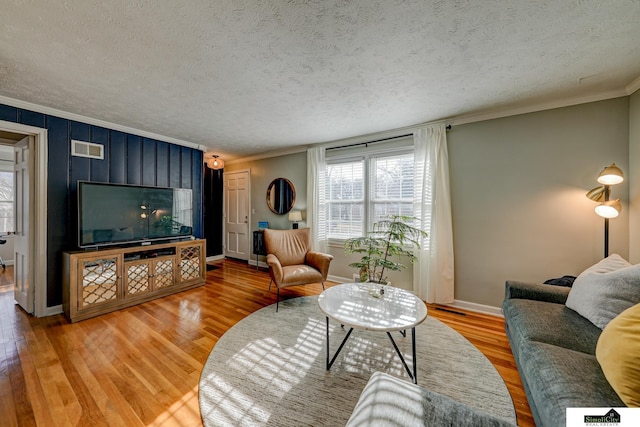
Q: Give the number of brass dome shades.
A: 3